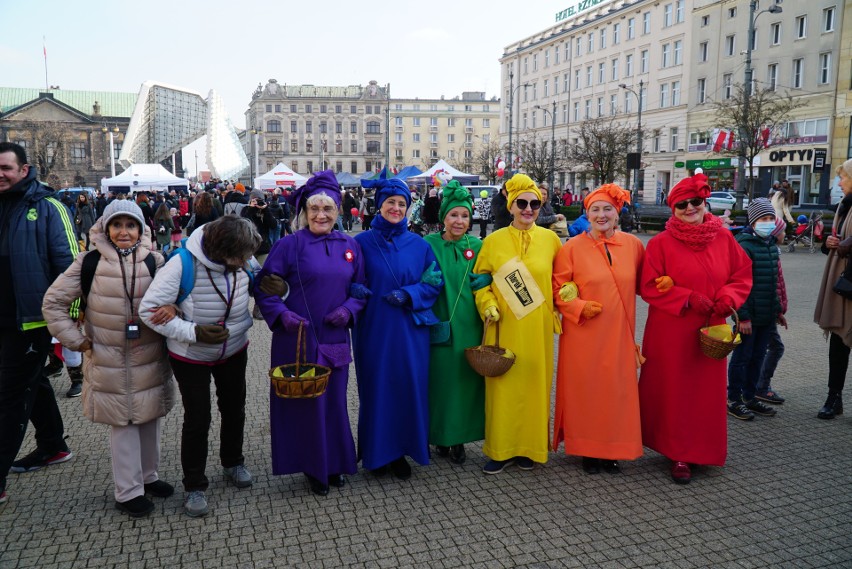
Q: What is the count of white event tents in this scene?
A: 3